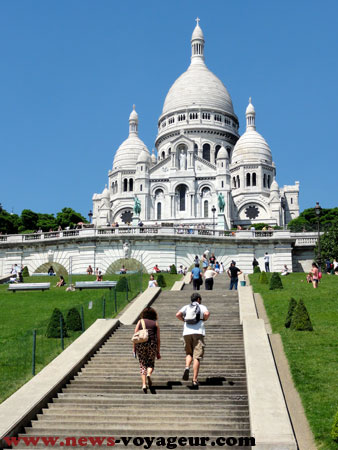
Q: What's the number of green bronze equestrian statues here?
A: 2